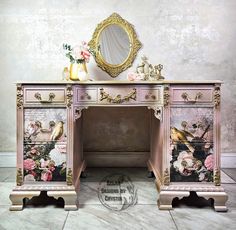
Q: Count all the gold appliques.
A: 9